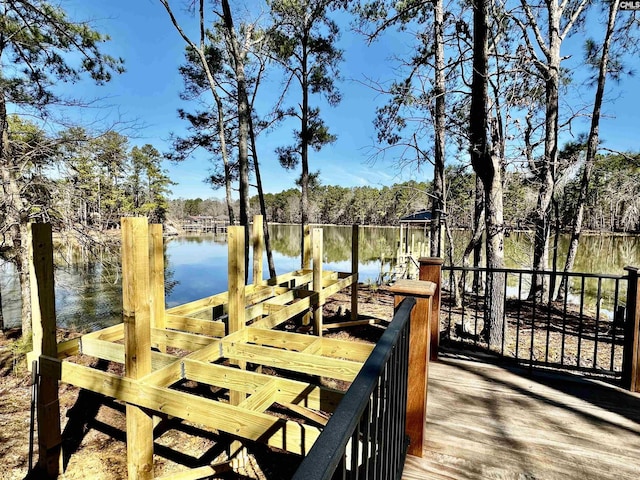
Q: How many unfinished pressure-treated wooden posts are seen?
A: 8